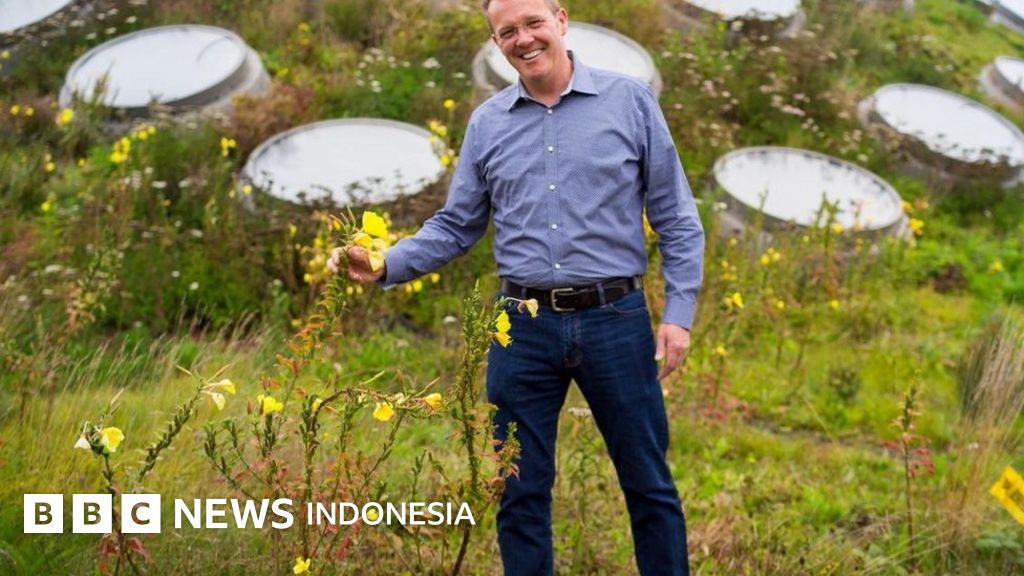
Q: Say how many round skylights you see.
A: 9